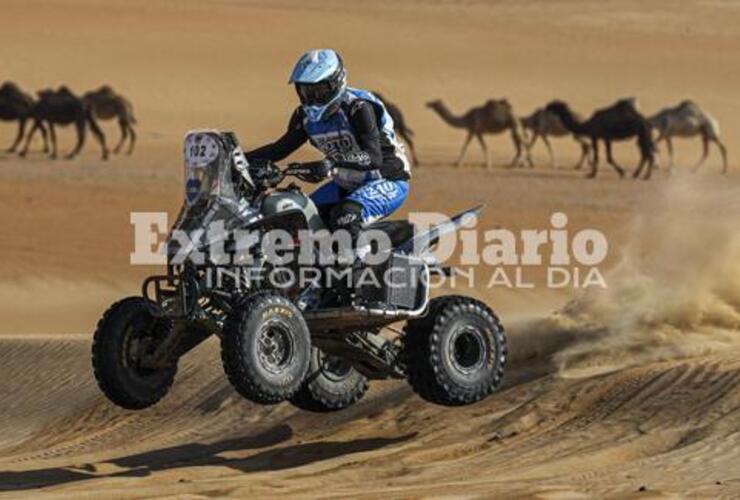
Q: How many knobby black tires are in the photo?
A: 4